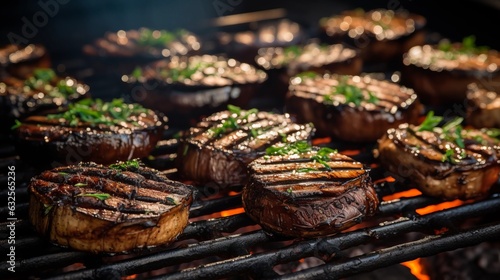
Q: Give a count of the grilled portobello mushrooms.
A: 15